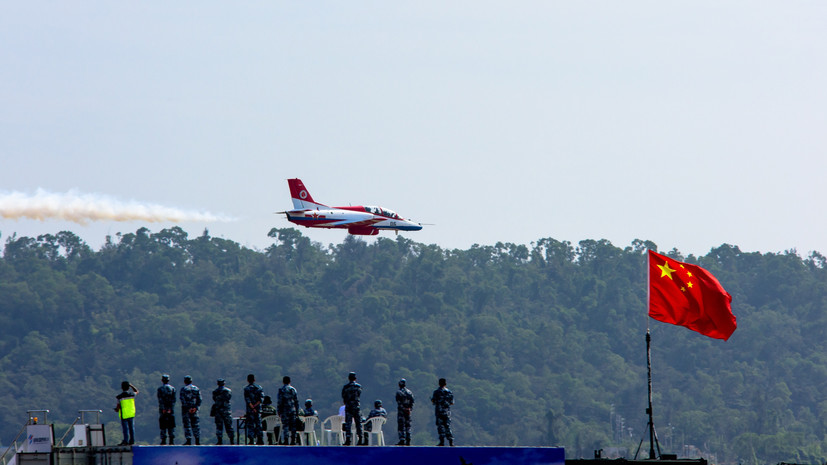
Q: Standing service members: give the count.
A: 8